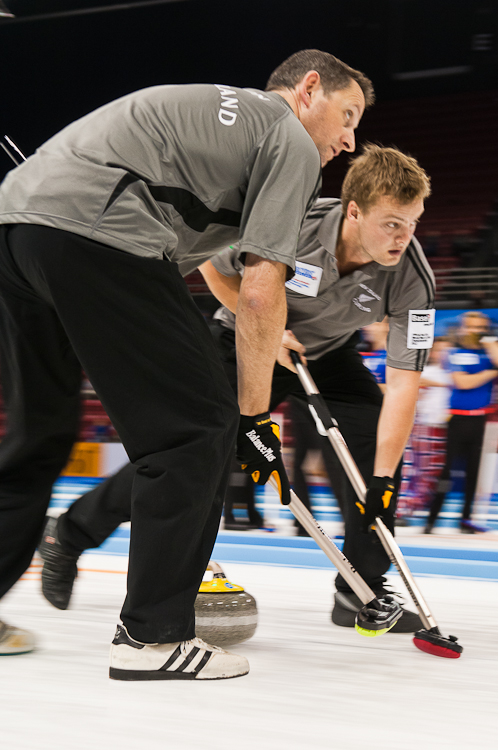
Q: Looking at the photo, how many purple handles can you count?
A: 0